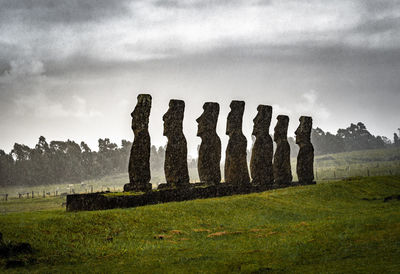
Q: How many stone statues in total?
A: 7